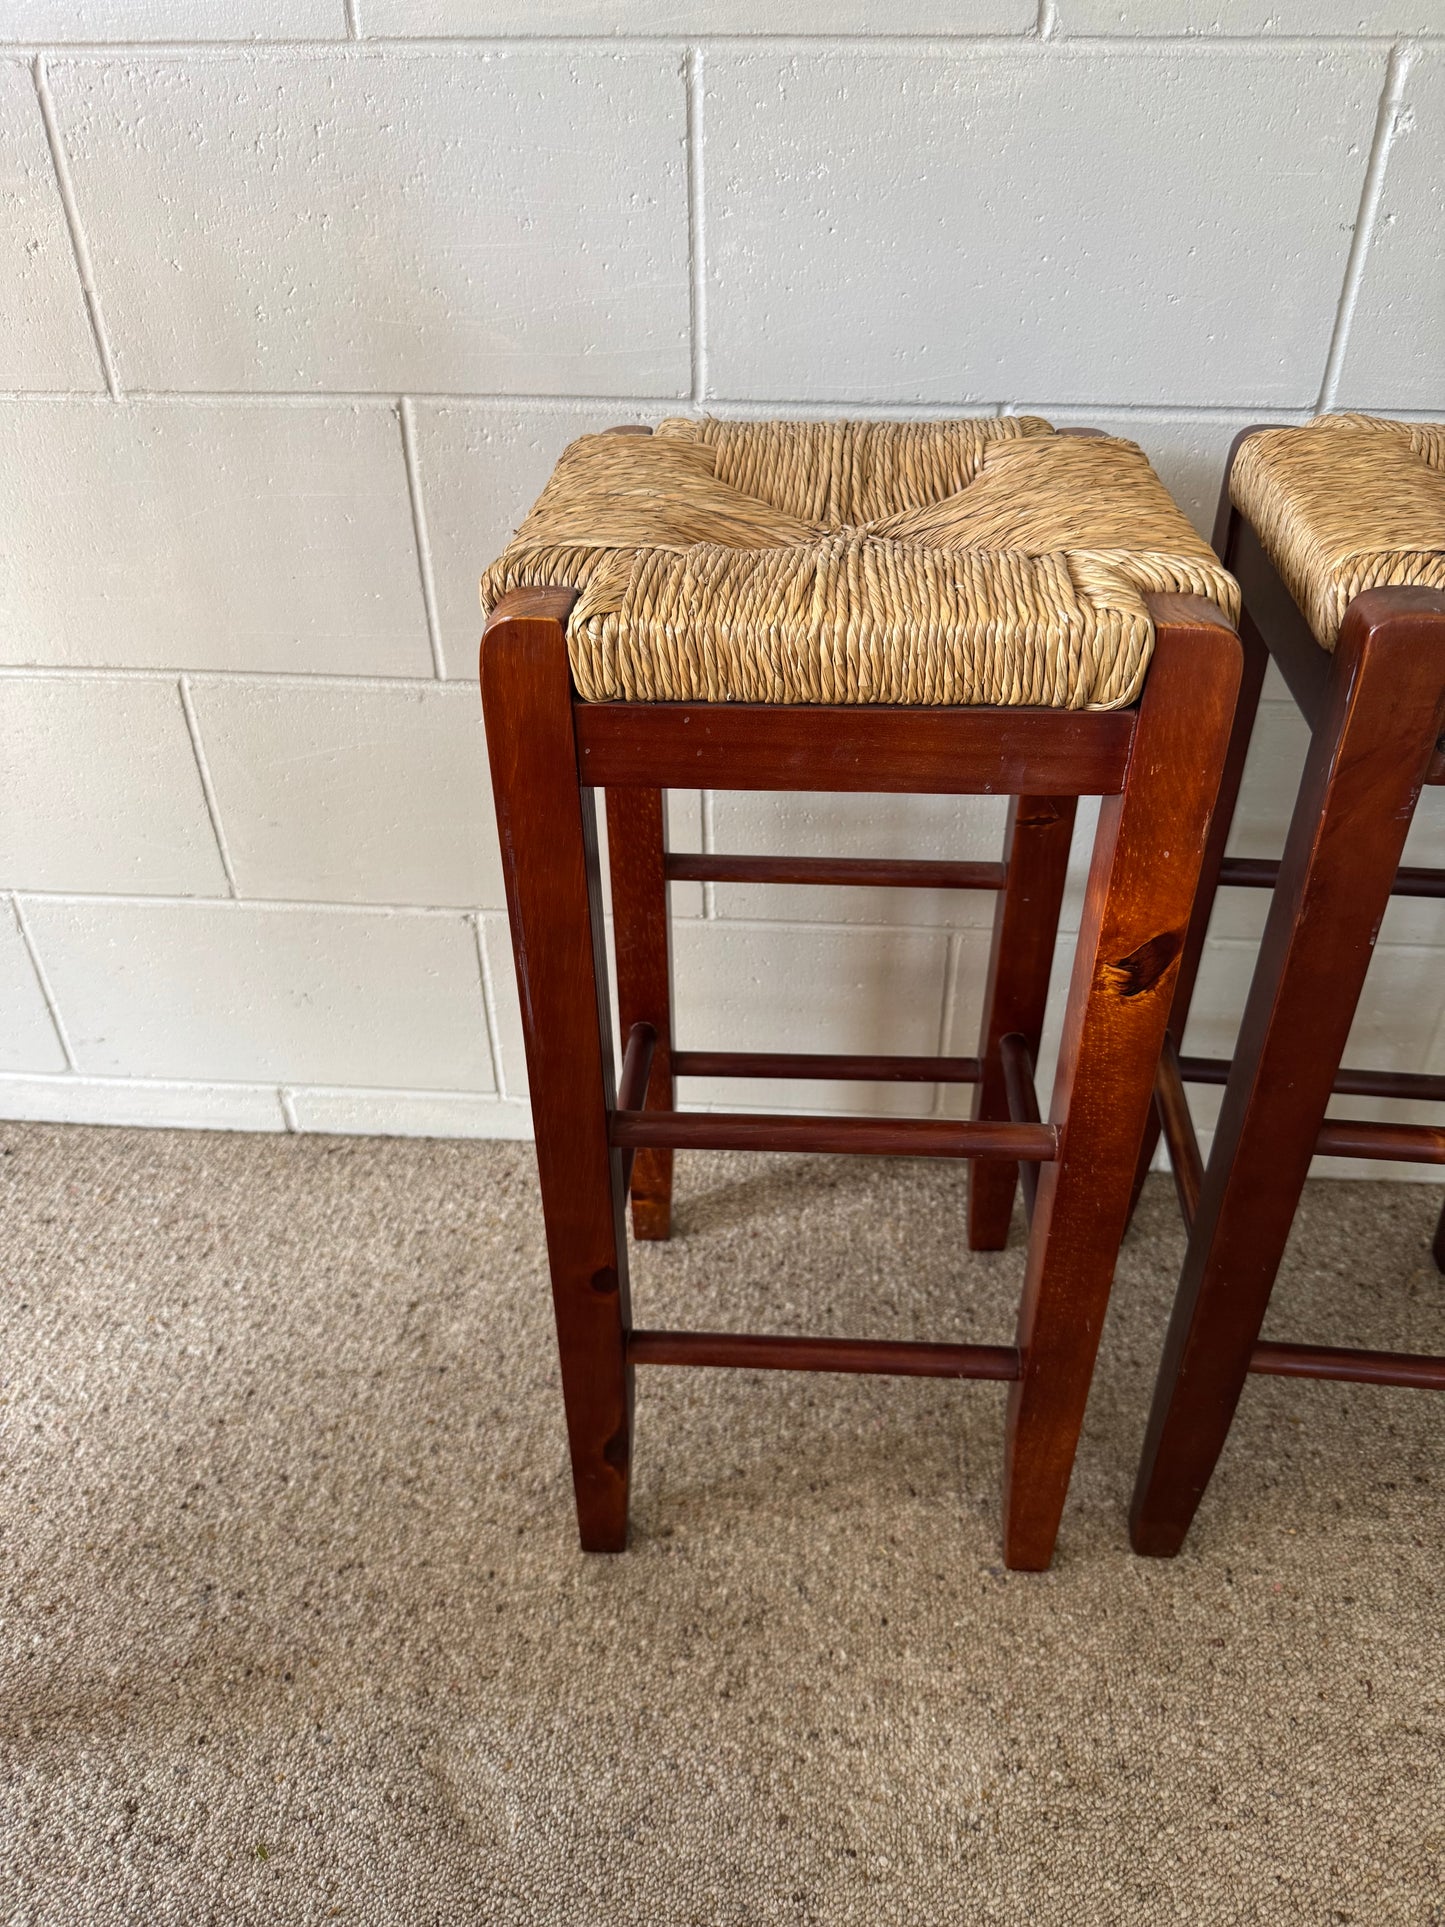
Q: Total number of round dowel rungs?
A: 11